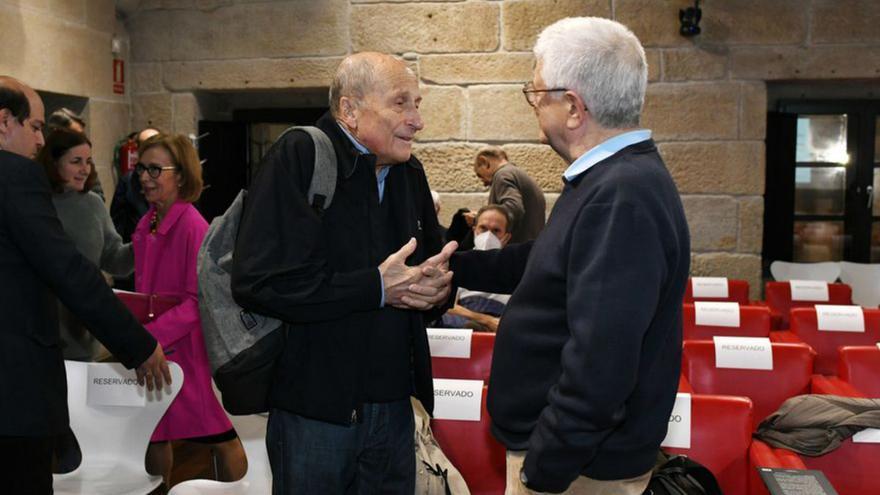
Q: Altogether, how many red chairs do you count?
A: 10